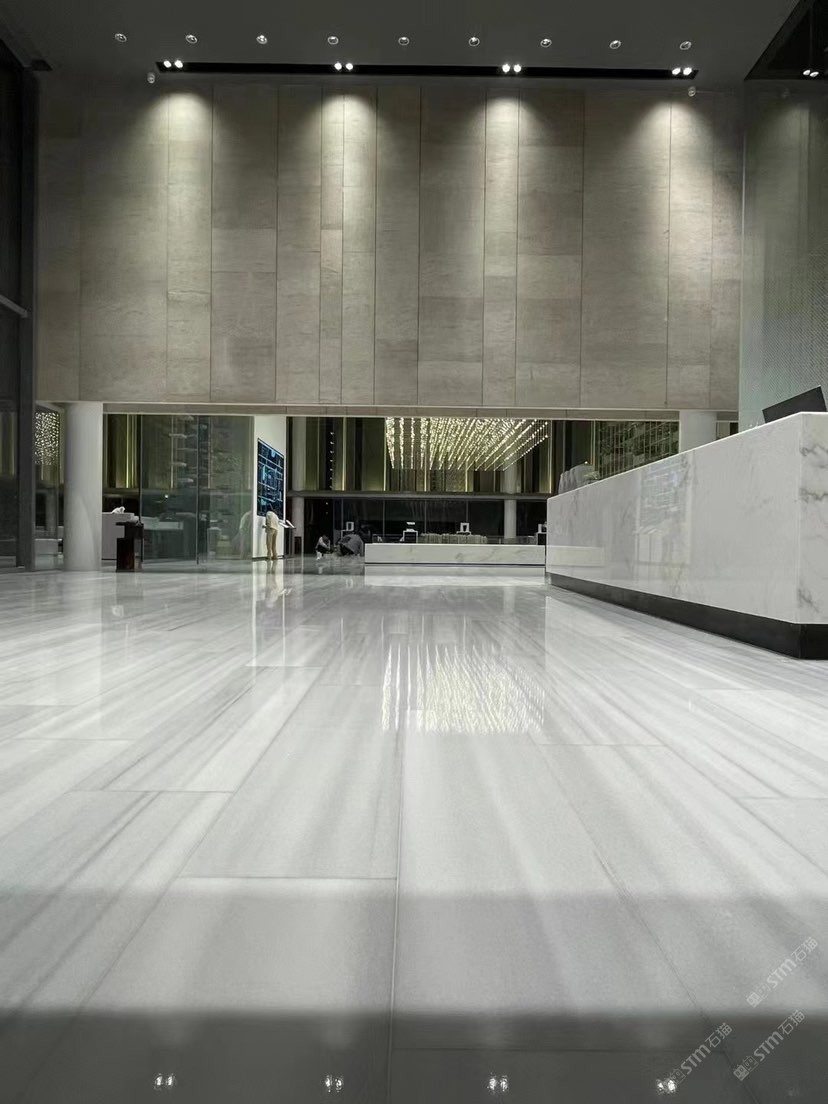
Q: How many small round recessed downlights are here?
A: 9